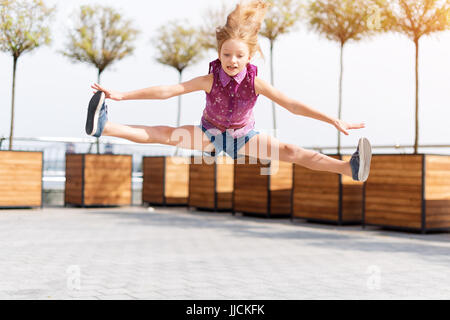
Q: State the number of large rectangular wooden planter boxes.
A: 7